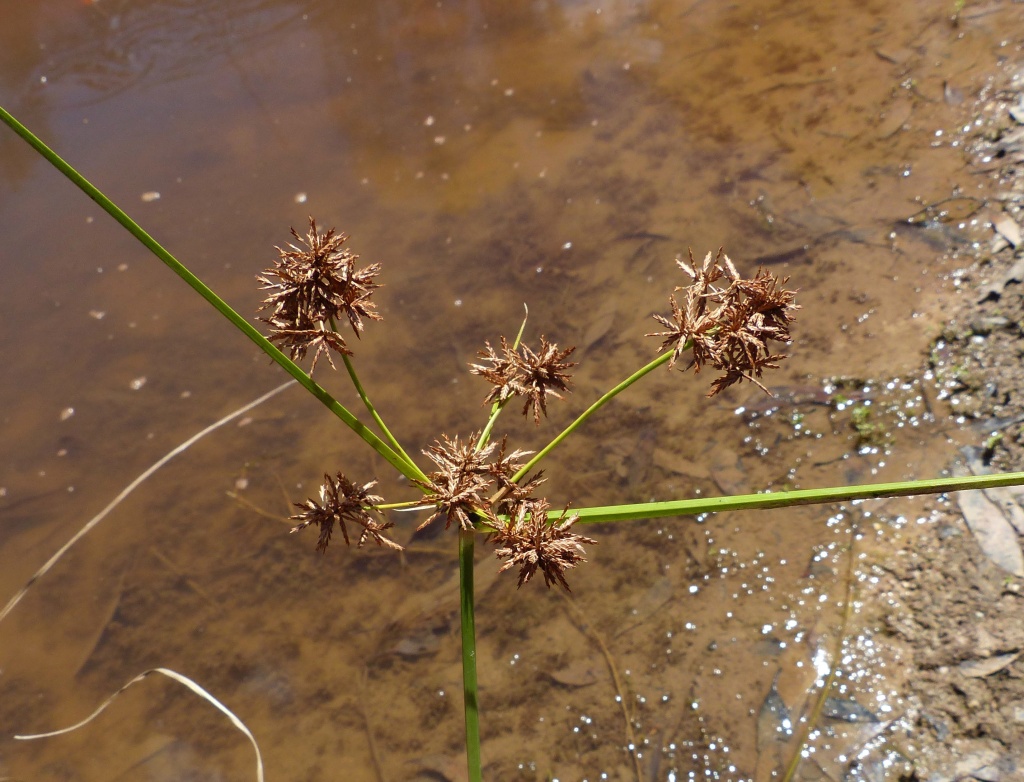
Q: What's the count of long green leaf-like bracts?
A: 2